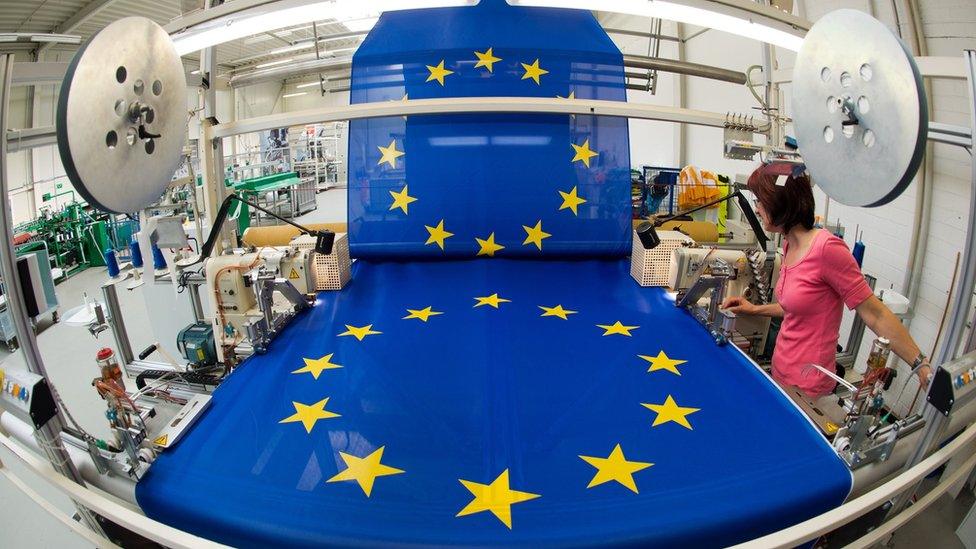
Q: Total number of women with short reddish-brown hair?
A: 1